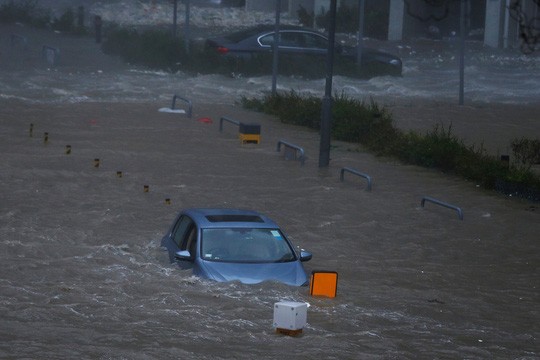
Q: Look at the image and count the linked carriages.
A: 0